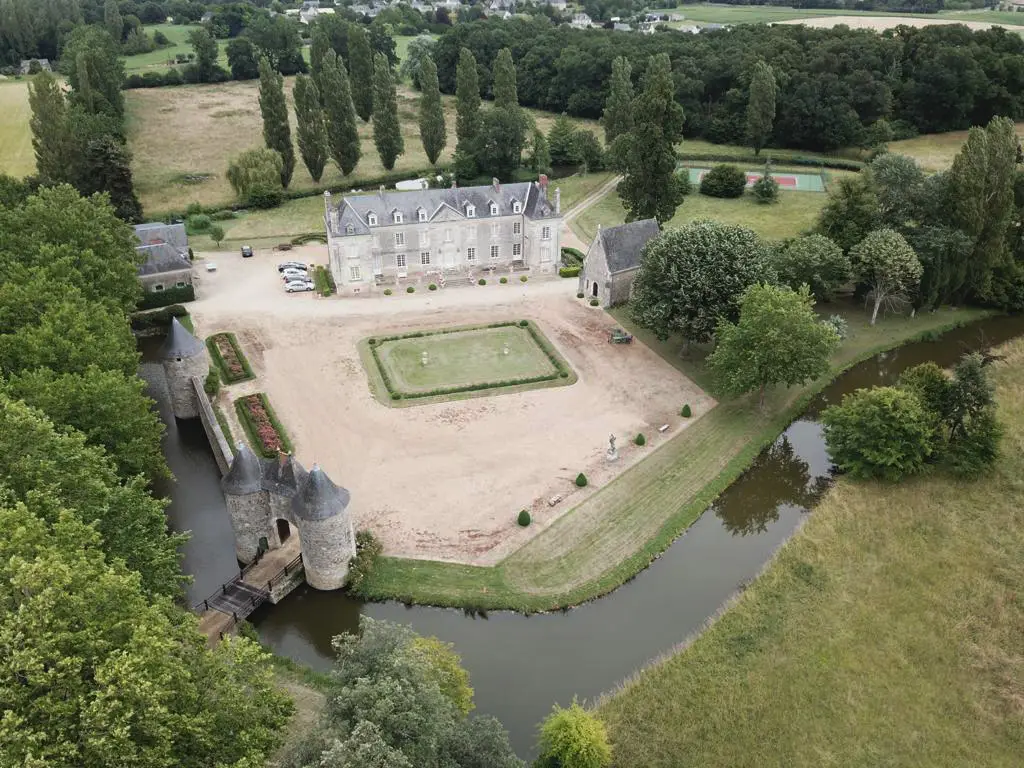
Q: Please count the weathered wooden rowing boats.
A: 0